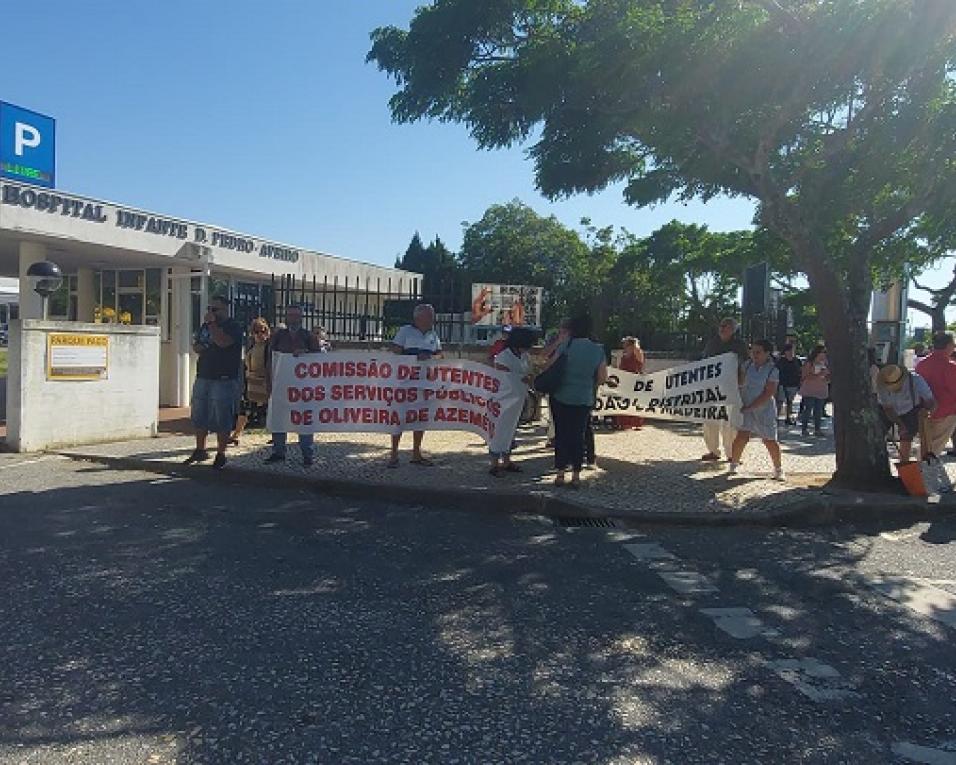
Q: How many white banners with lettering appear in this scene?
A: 2